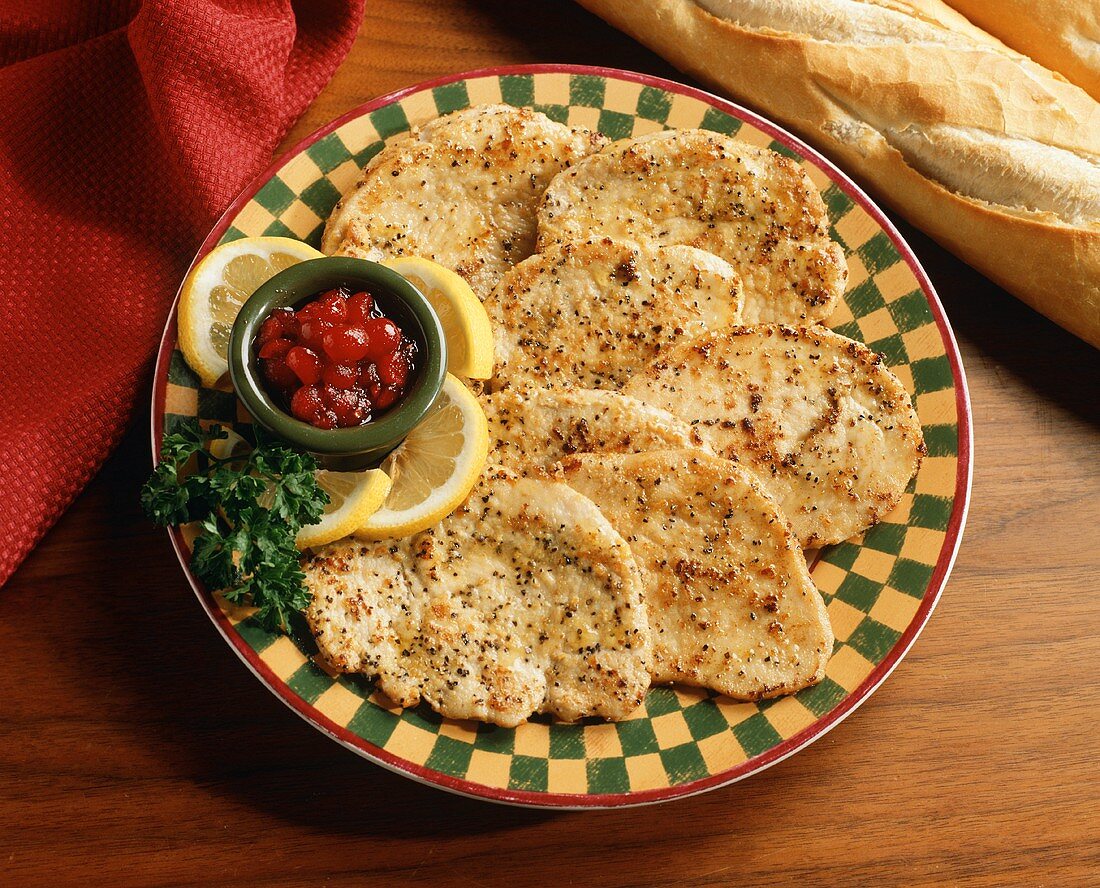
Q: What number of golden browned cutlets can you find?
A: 7